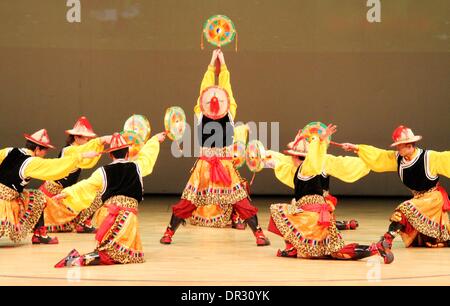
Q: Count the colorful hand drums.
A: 7